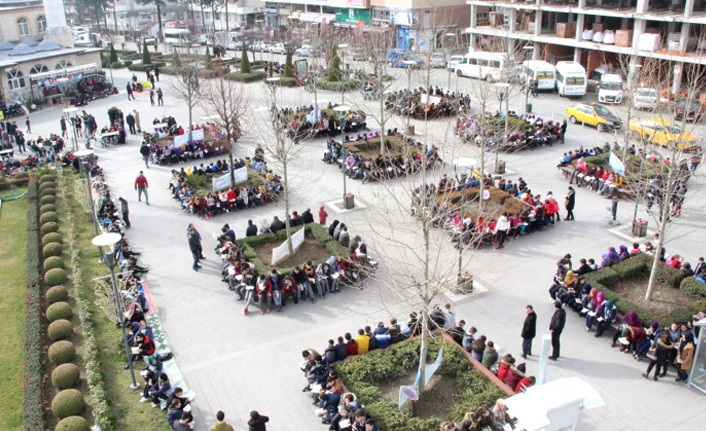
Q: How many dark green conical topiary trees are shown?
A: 7